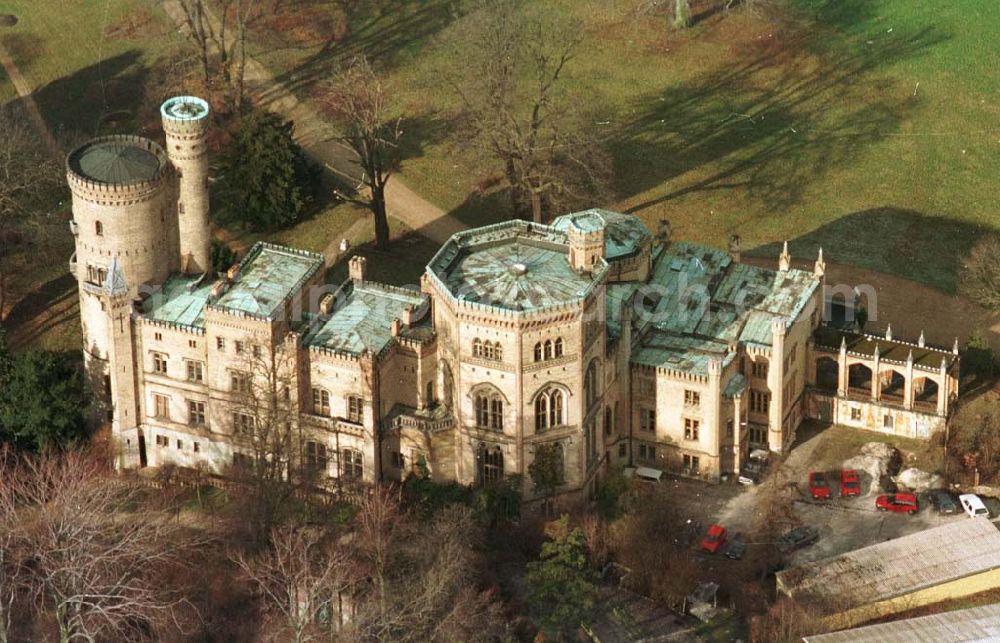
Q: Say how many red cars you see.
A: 4